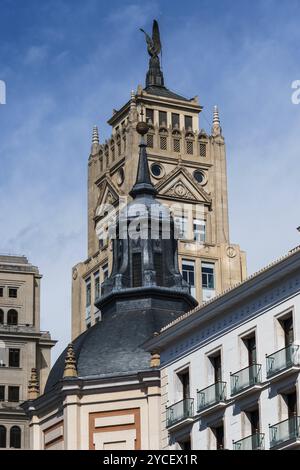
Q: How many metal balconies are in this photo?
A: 6